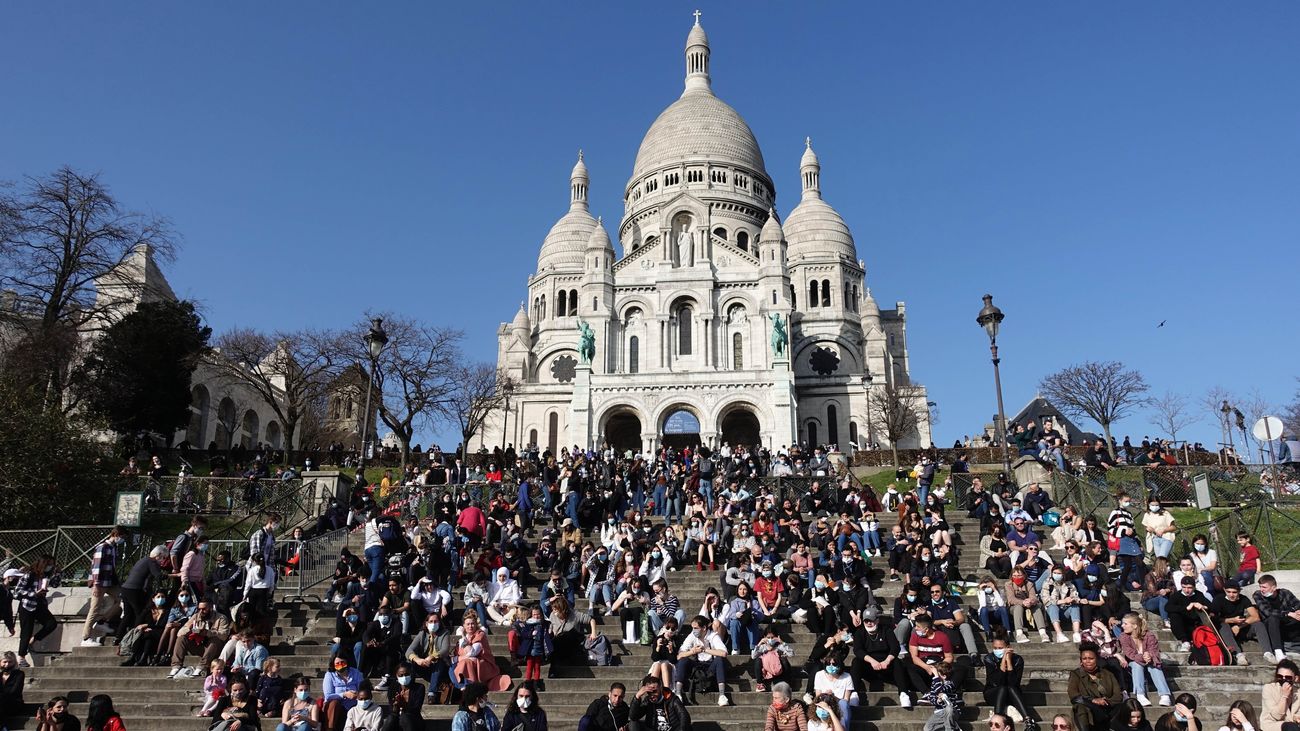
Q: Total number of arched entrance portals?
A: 3